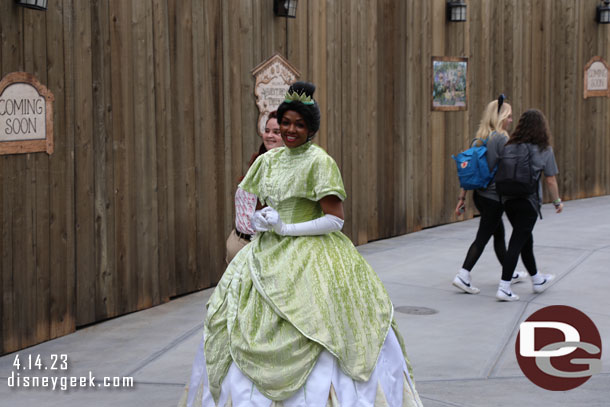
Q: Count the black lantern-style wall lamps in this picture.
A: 4